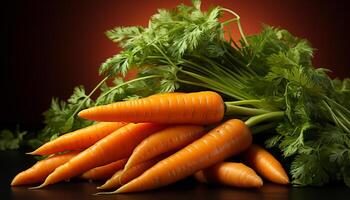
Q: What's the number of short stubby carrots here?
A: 2